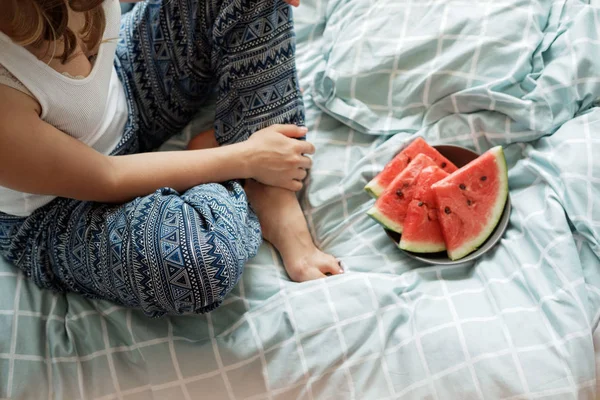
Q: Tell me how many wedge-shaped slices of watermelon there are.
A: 4